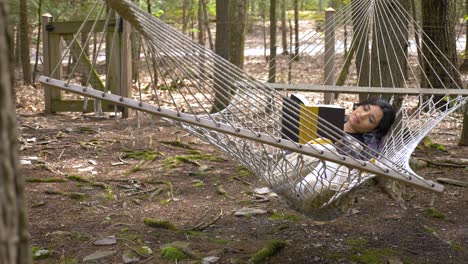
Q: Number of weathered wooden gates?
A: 1